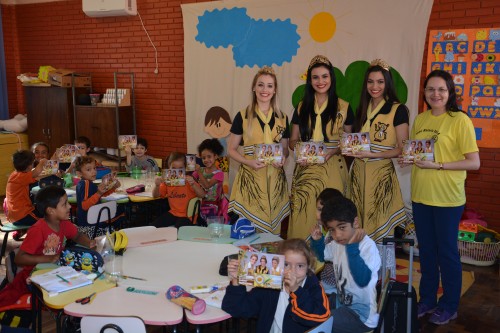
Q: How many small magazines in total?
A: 12